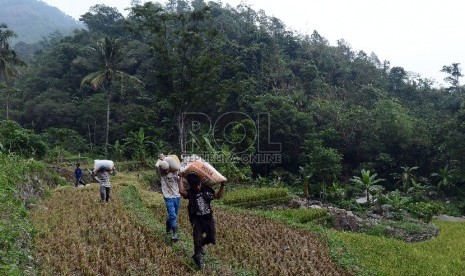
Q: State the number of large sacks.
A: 3